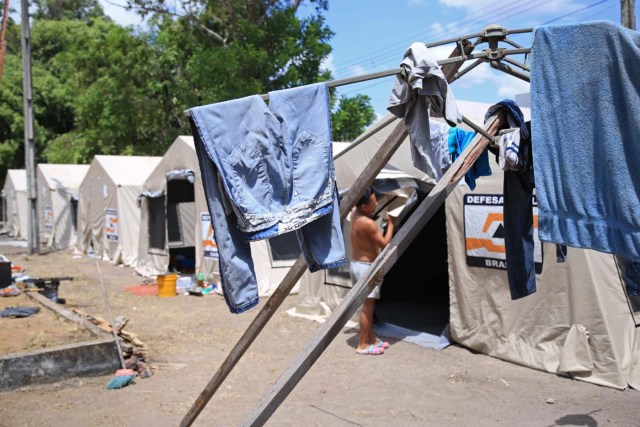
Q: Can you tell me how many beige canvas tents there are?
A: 5